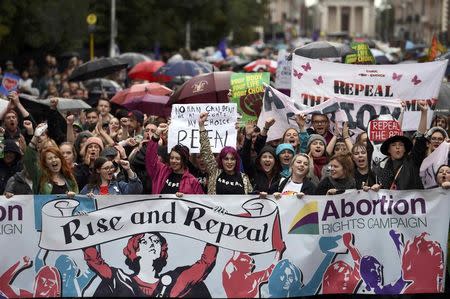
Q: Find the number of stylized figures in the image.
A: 8